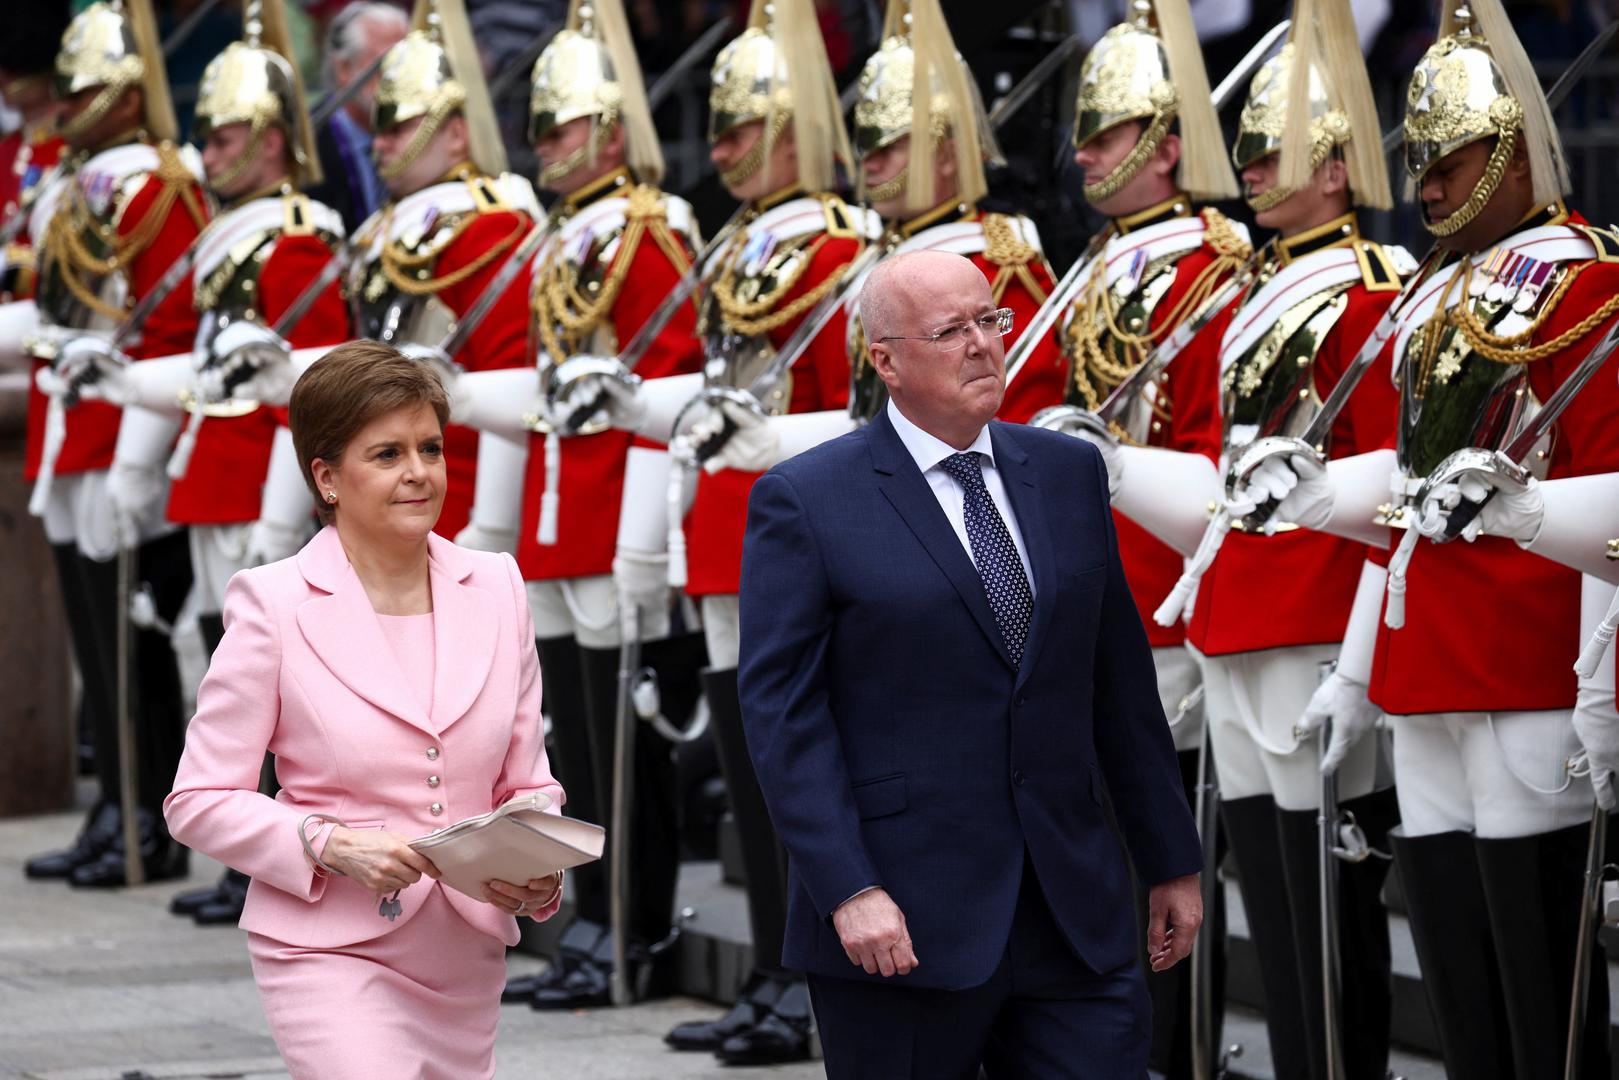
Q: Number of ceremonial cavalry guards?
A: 9